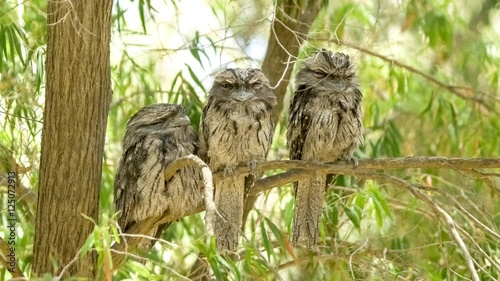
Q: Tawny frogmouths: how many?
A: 3